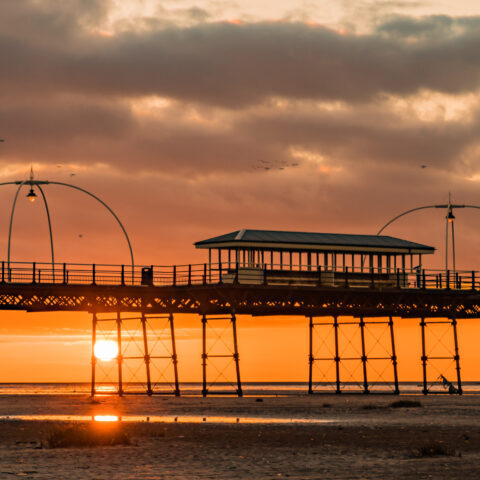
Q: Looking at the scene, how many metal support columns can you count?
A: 12